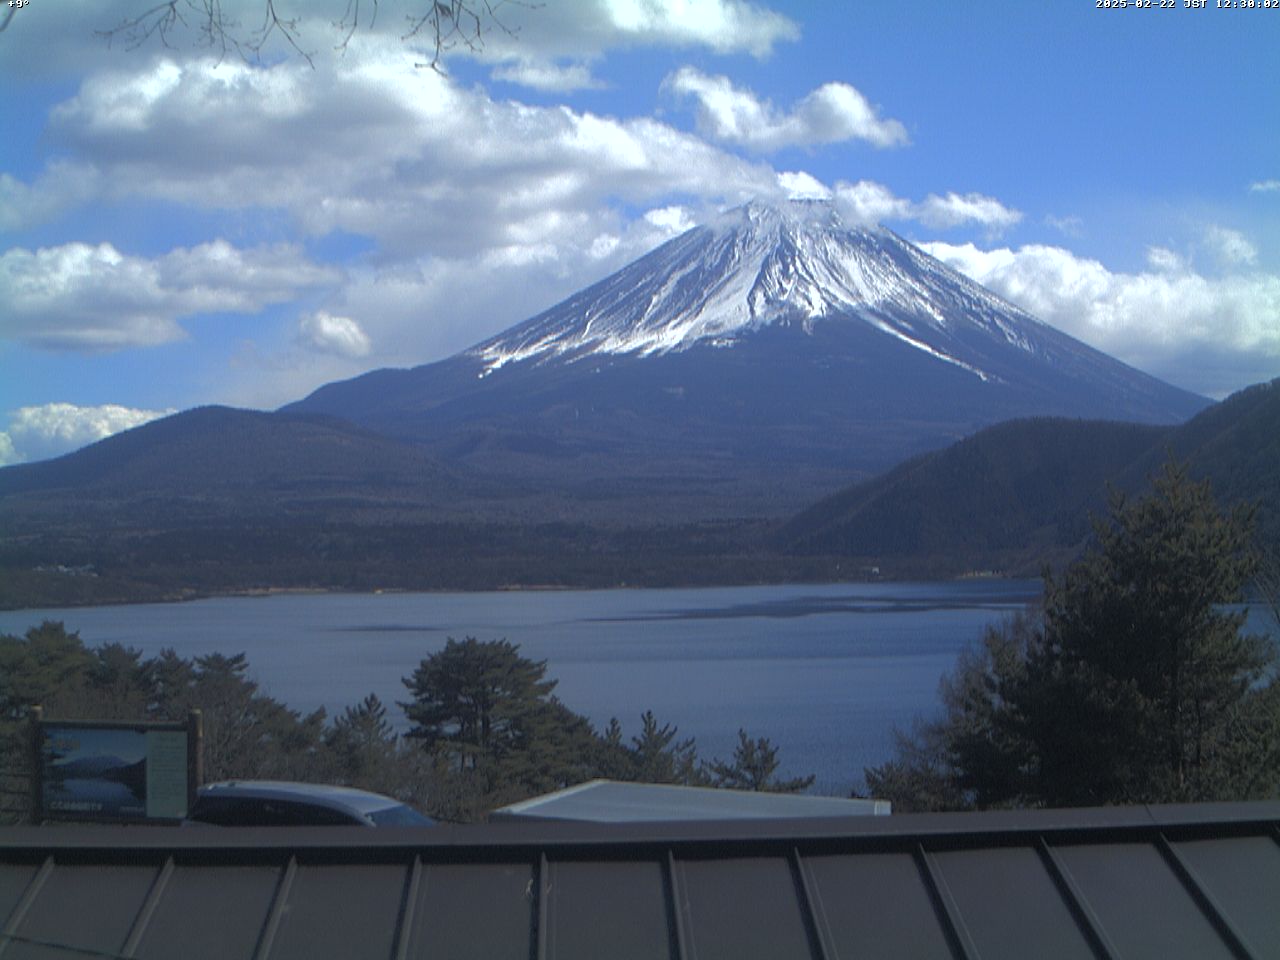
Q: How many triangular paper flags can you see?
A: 0